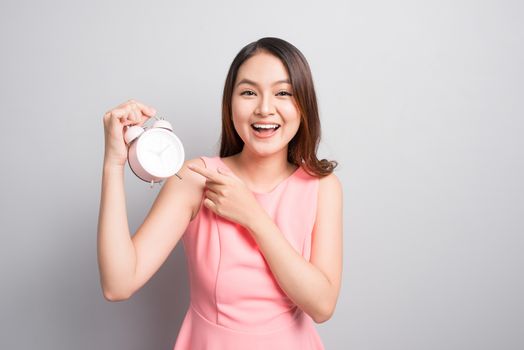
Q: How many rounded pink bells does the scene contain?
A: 2